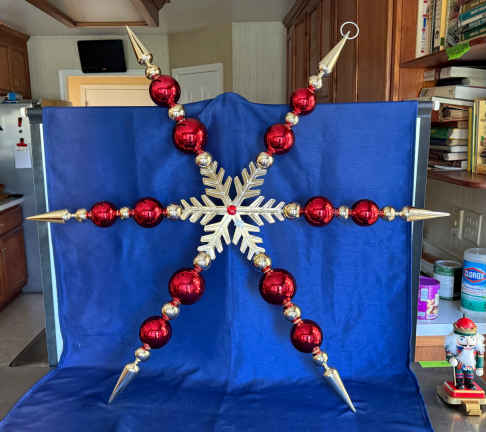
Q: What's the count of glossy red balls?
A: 12